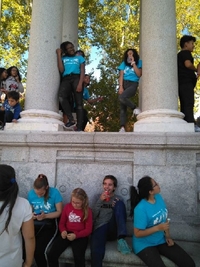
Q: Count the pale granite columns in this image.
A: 3